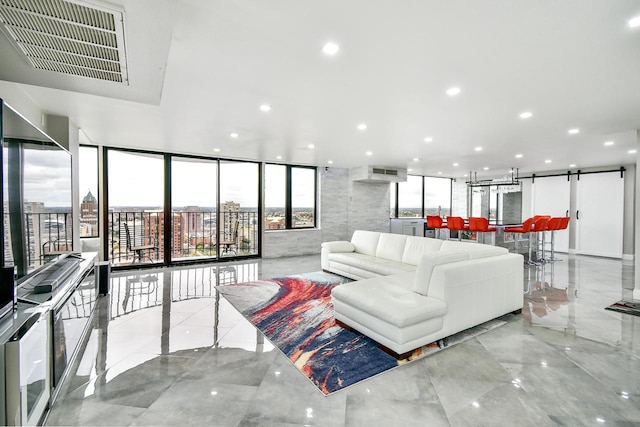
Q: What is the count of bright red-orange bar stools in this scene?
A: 7